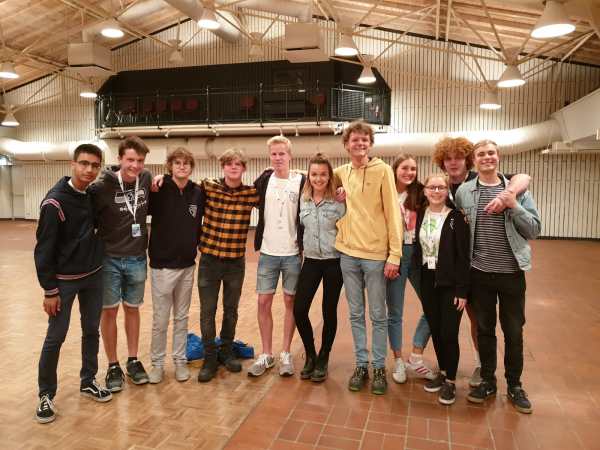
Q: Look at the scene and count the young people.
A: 11